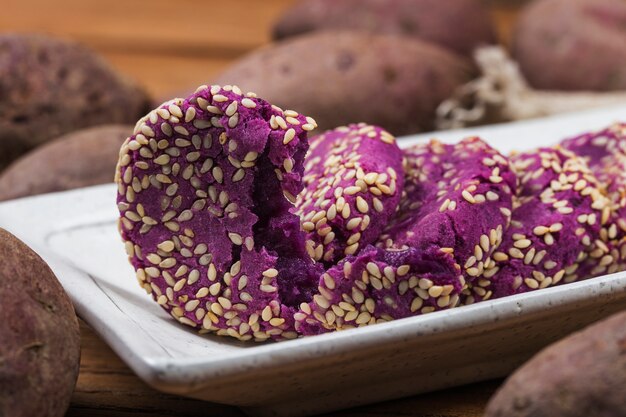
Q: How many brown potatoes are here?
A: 7